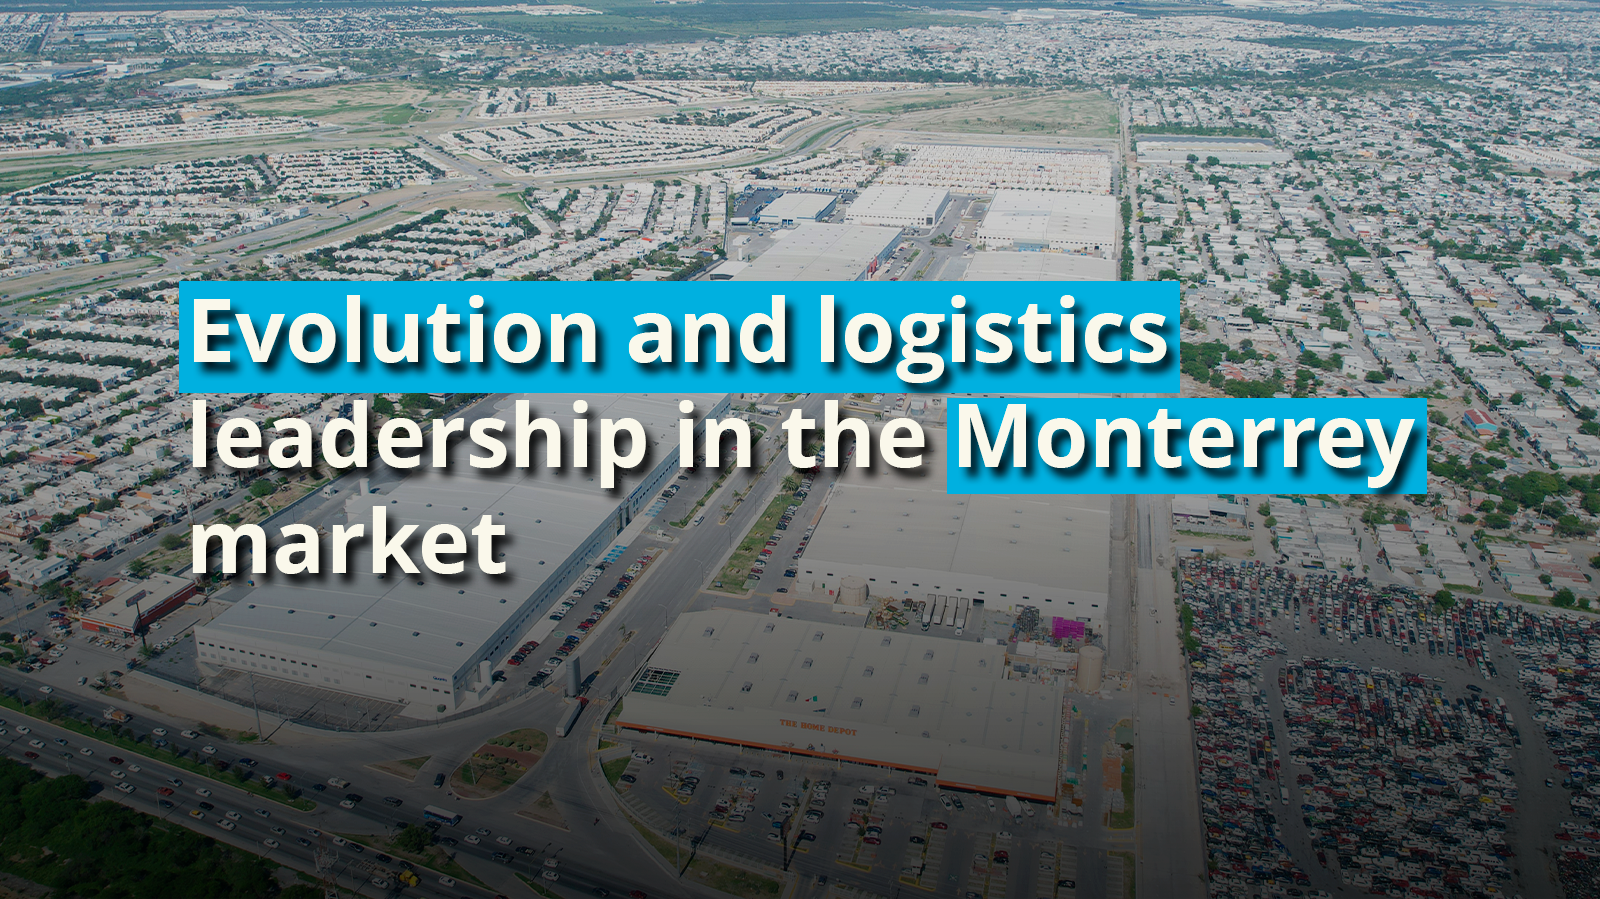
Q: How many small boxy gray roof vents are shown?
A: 13